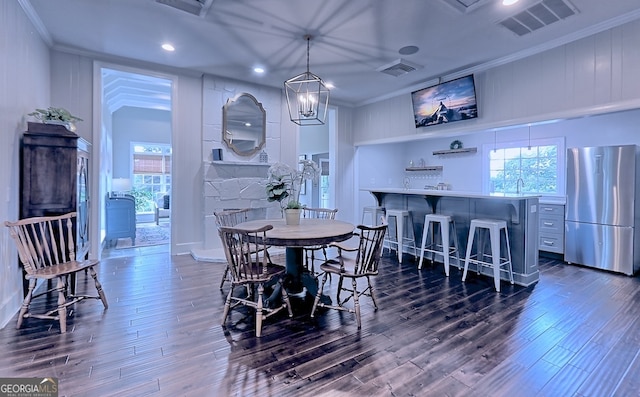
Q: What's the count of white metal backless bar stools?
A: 4